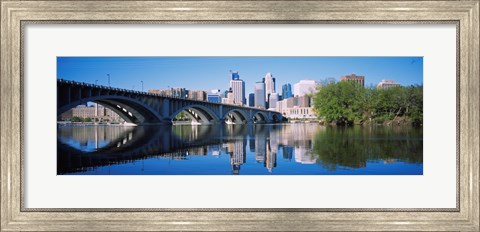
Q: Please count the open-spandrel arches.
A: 5